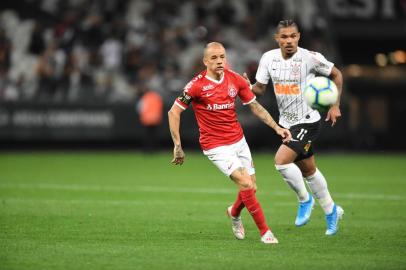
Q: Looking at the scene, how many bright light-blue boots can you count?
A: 2